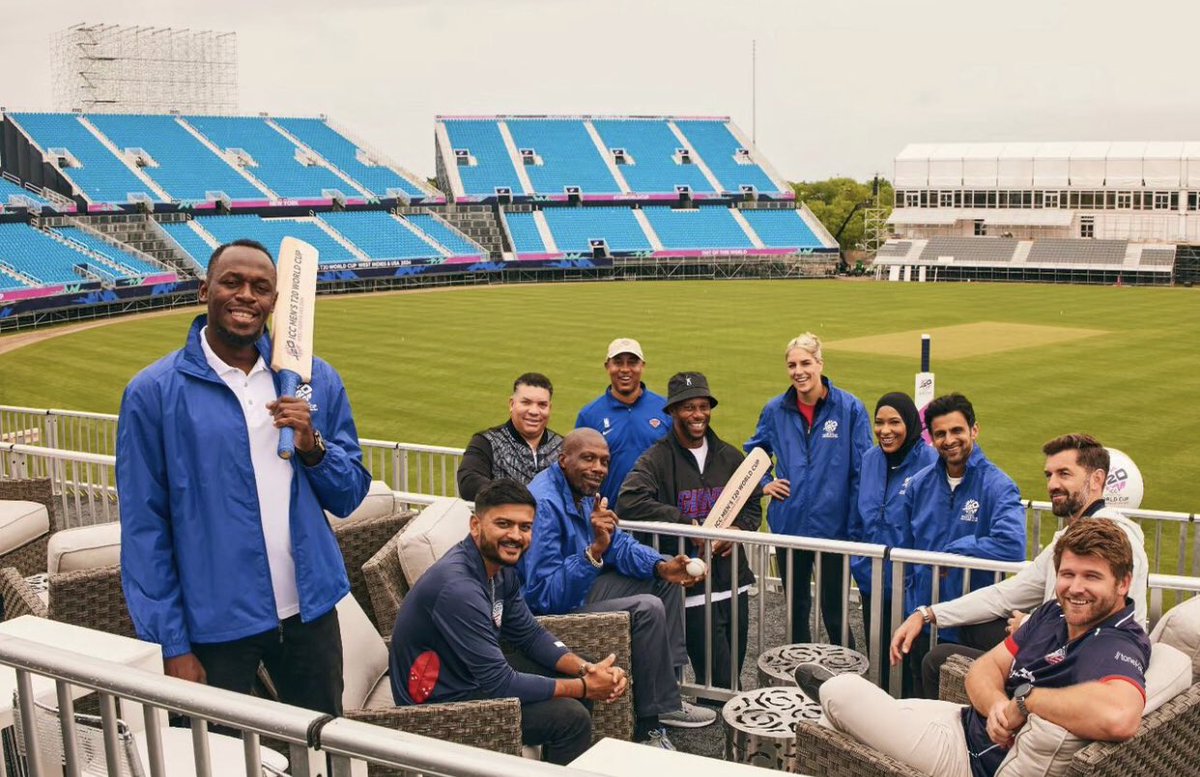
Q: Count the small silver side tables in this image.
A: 2